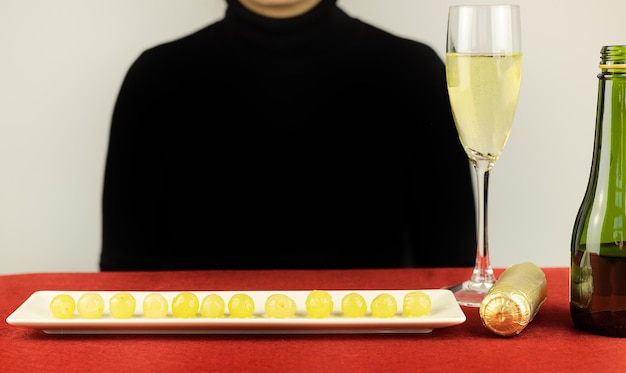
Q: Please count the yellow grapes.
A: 12